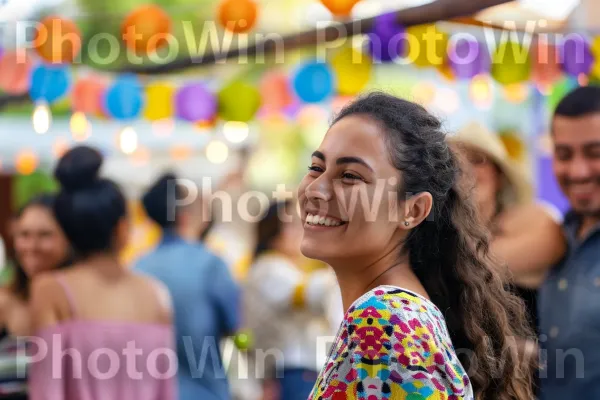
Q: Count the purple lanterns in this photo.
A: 4